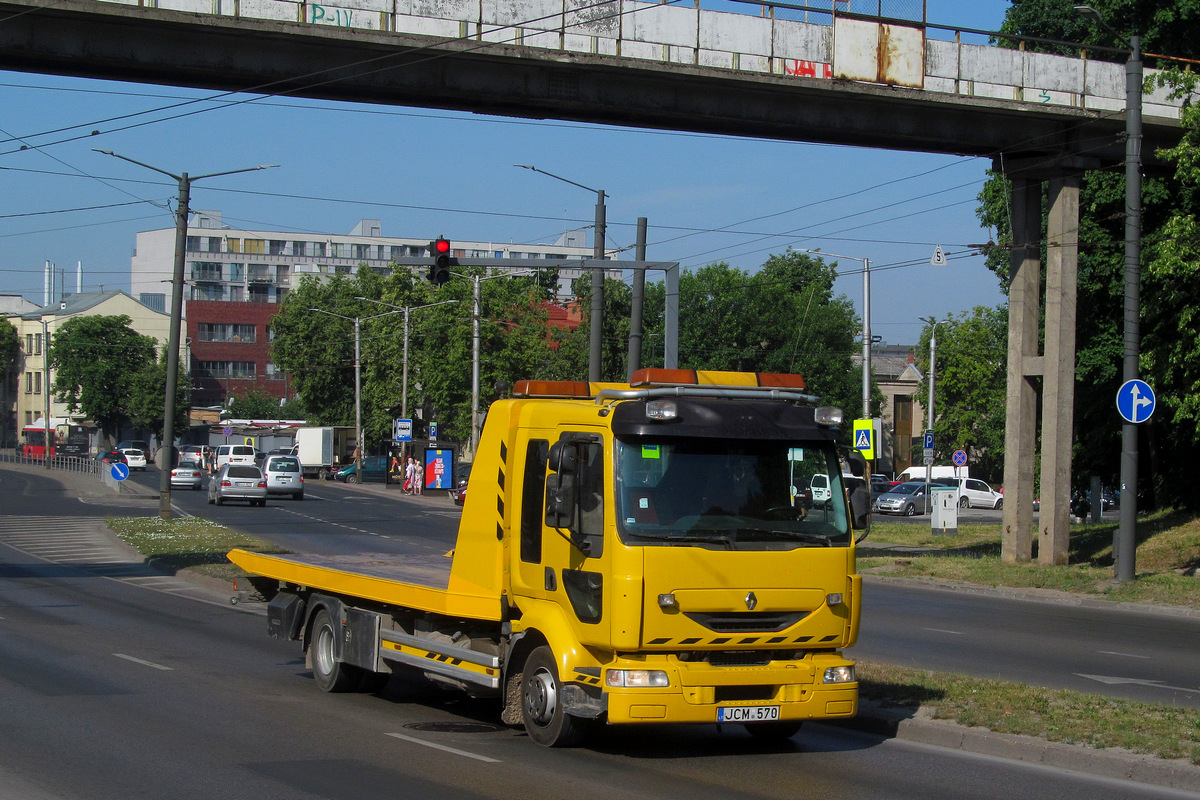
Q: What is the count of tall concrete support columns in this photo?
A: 2